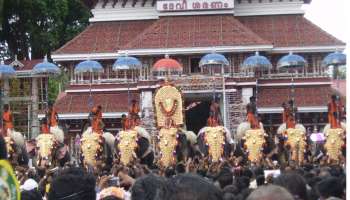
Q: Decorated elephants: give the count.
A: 9